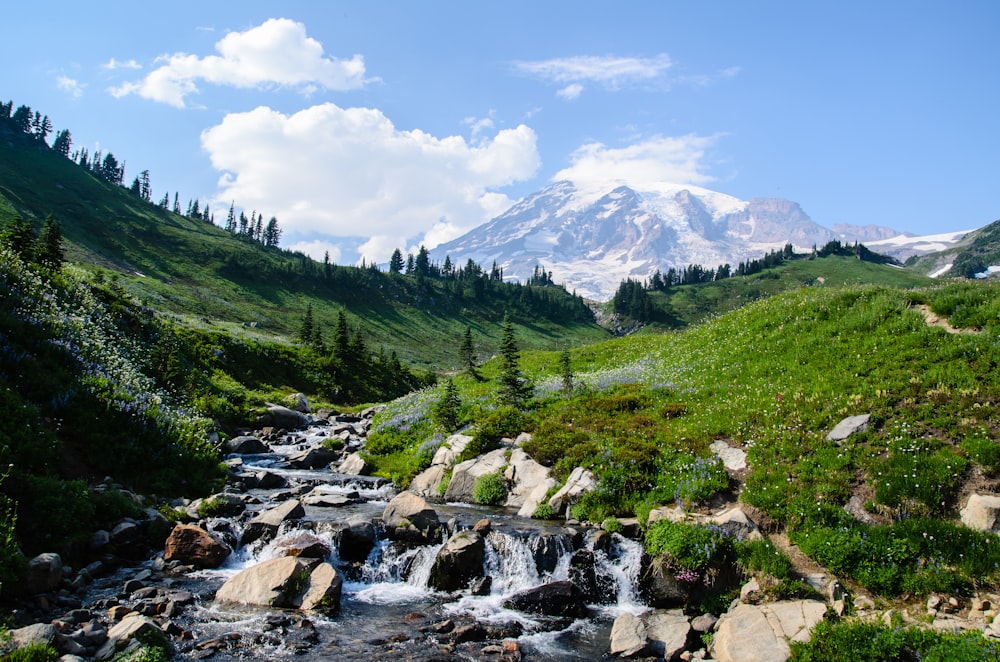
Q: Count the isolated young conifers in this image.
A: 4